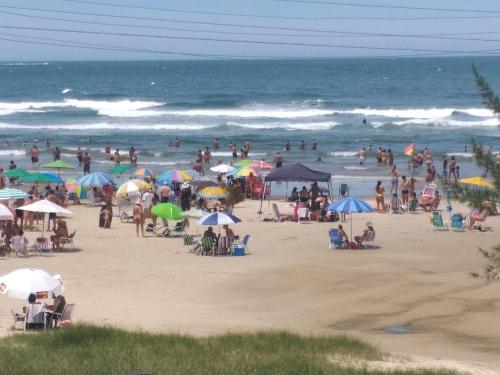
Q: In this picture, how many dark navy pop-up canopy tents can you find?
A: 1